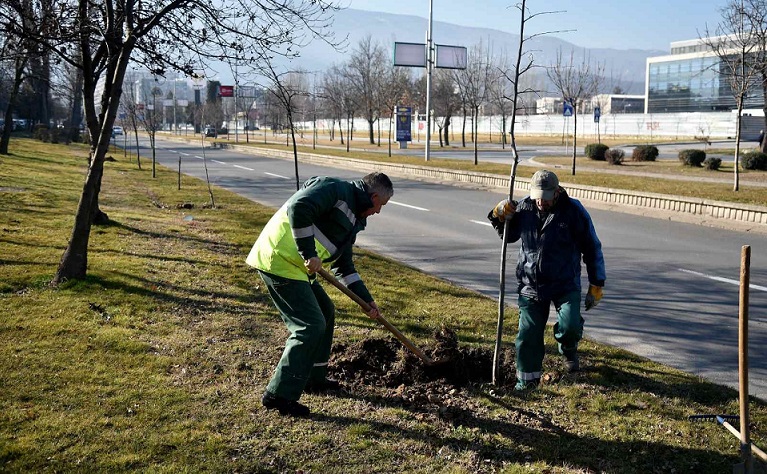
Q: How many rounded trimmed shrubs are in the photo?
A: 6